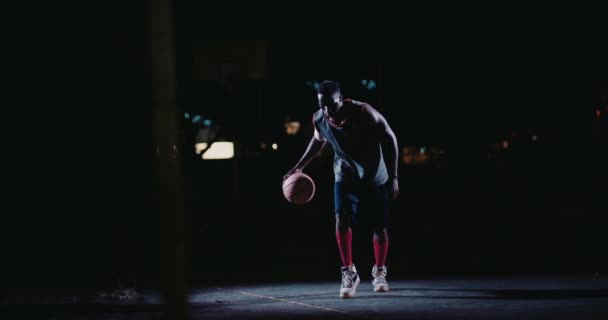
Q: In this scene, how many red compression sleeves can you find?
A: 2